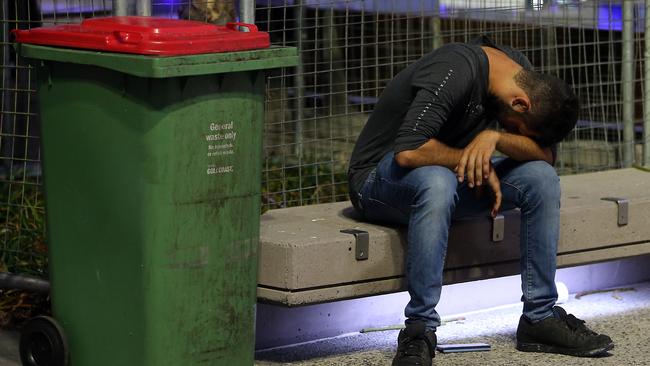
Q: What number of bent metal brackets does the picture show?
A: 3